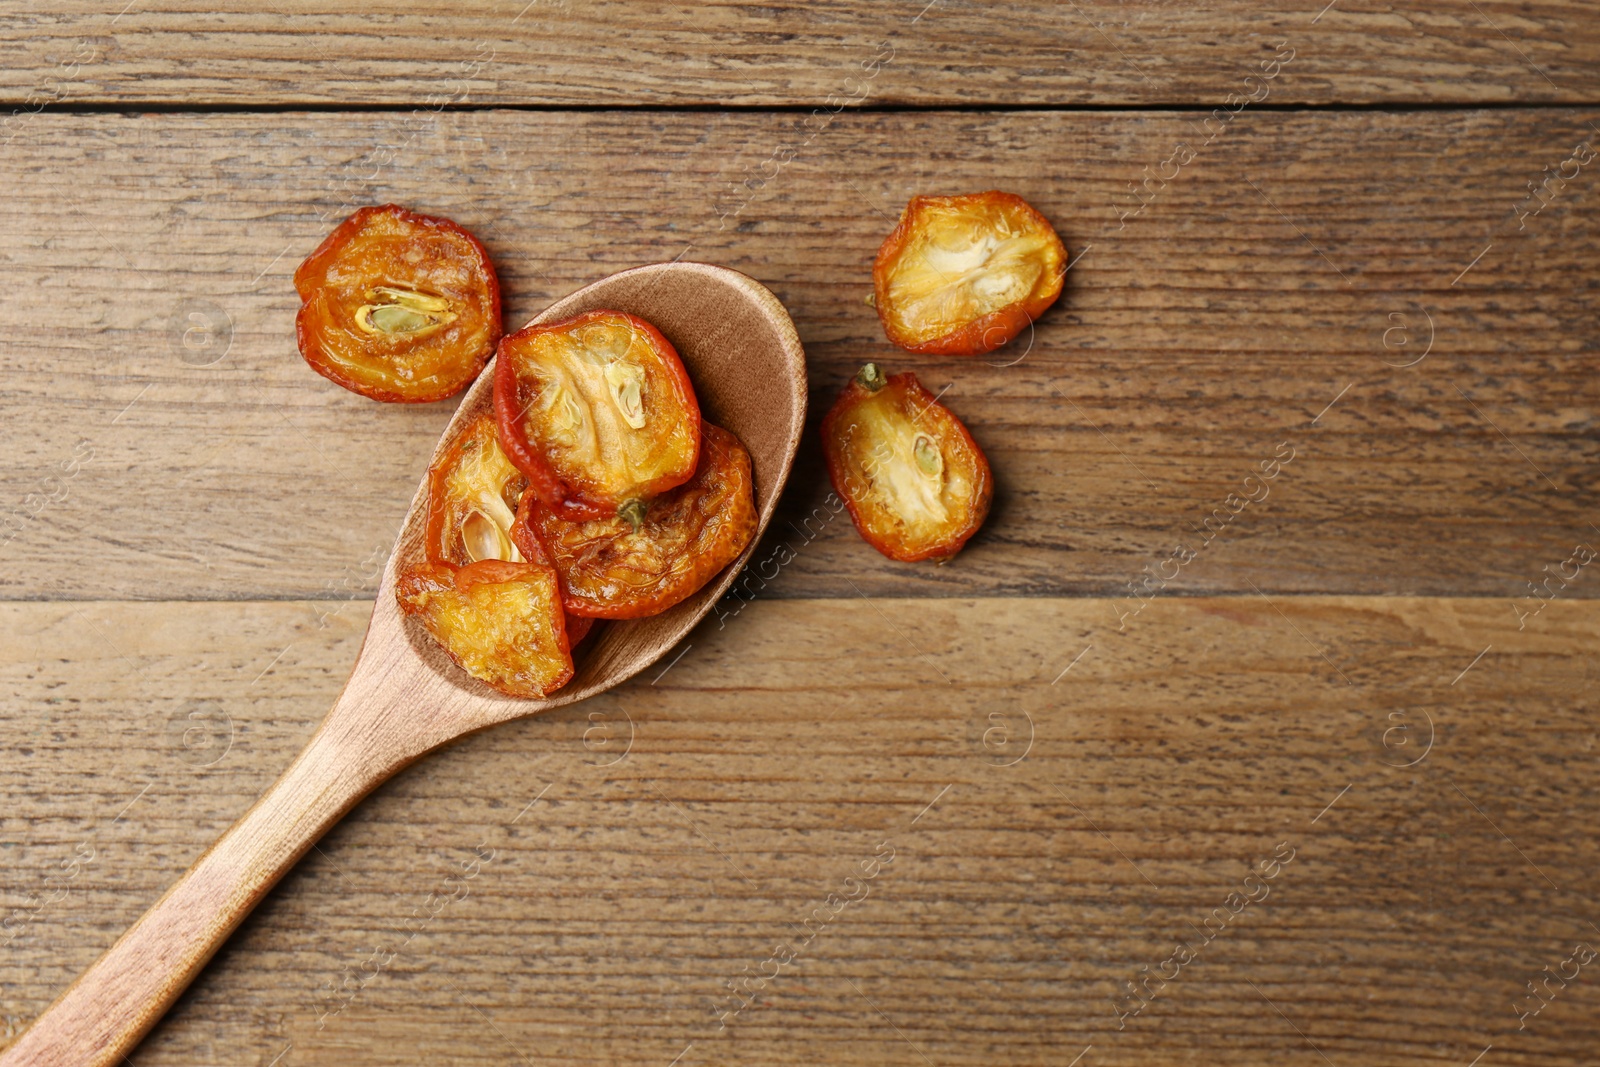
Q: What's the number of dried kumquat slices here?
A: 7